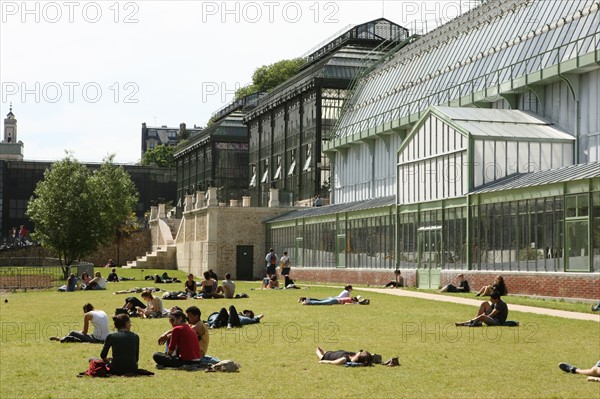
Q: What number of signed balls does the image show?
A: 0